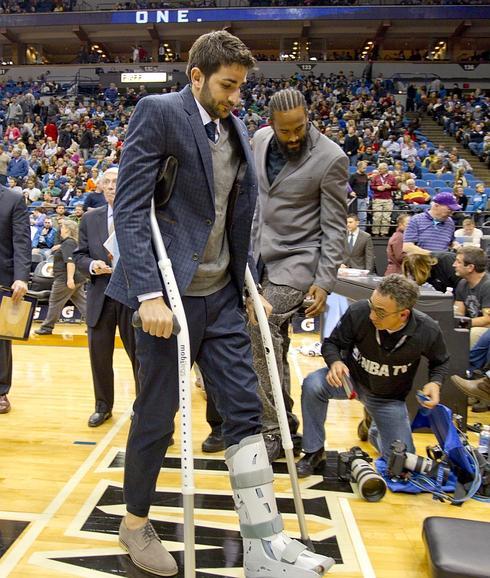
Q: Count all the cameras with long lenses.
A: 2